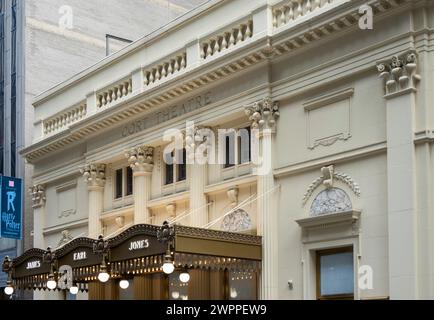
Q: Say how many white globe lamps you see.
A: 7